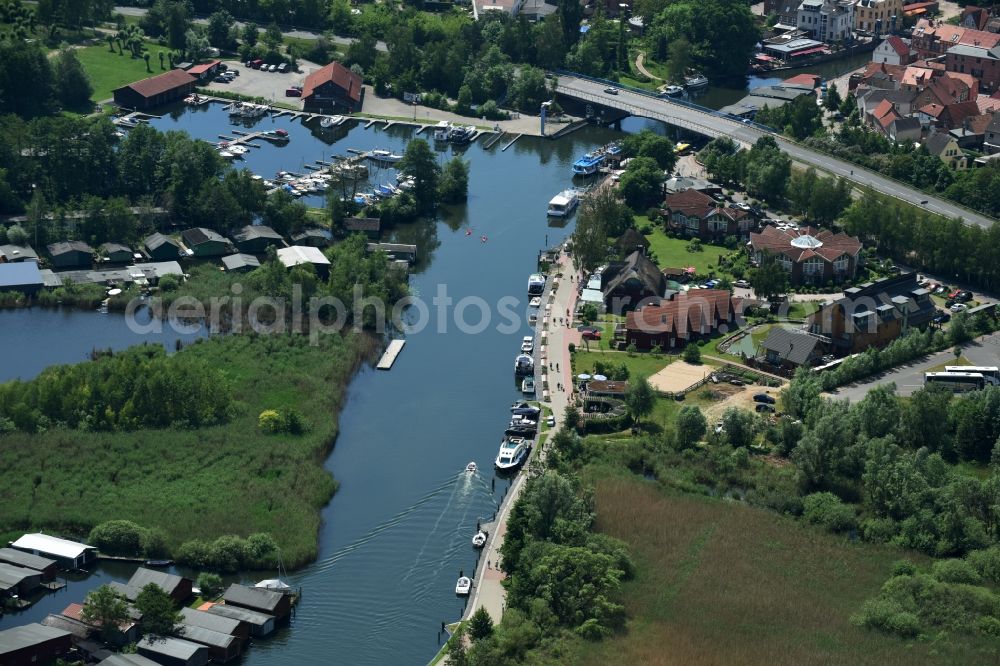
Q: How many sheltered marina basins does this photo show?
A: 1